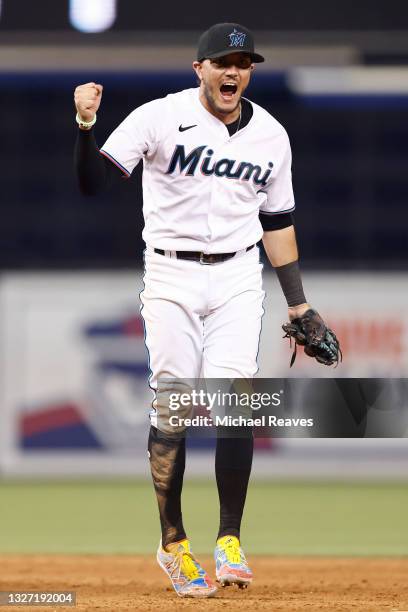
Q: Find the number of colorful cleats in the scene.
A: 2